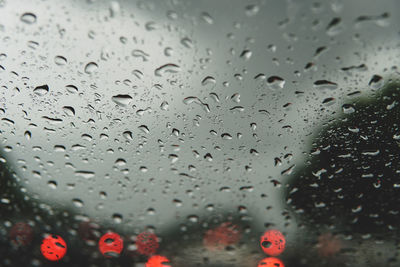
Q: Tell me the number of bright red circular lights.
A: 5